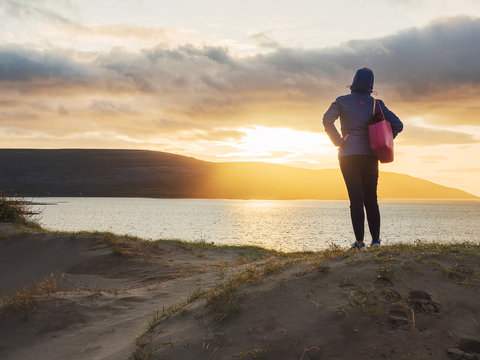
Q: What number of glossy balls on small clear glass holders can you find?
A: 0